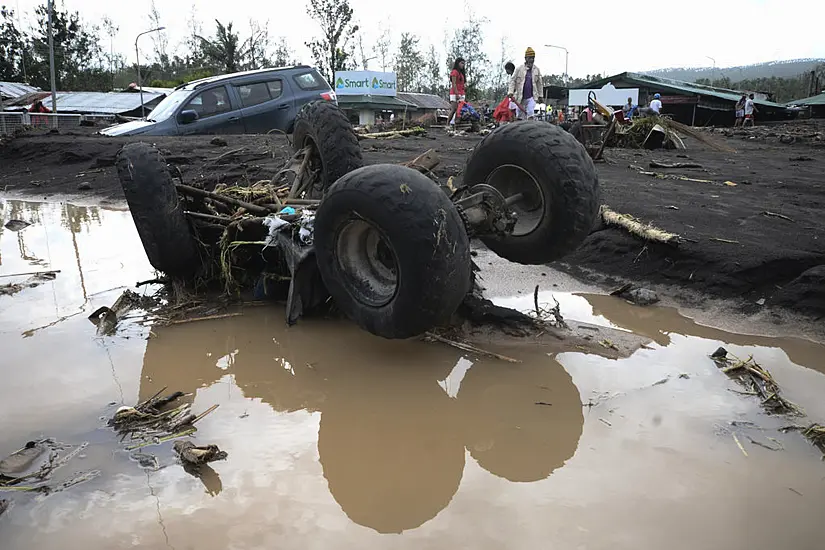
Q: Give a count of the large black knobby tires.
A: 4